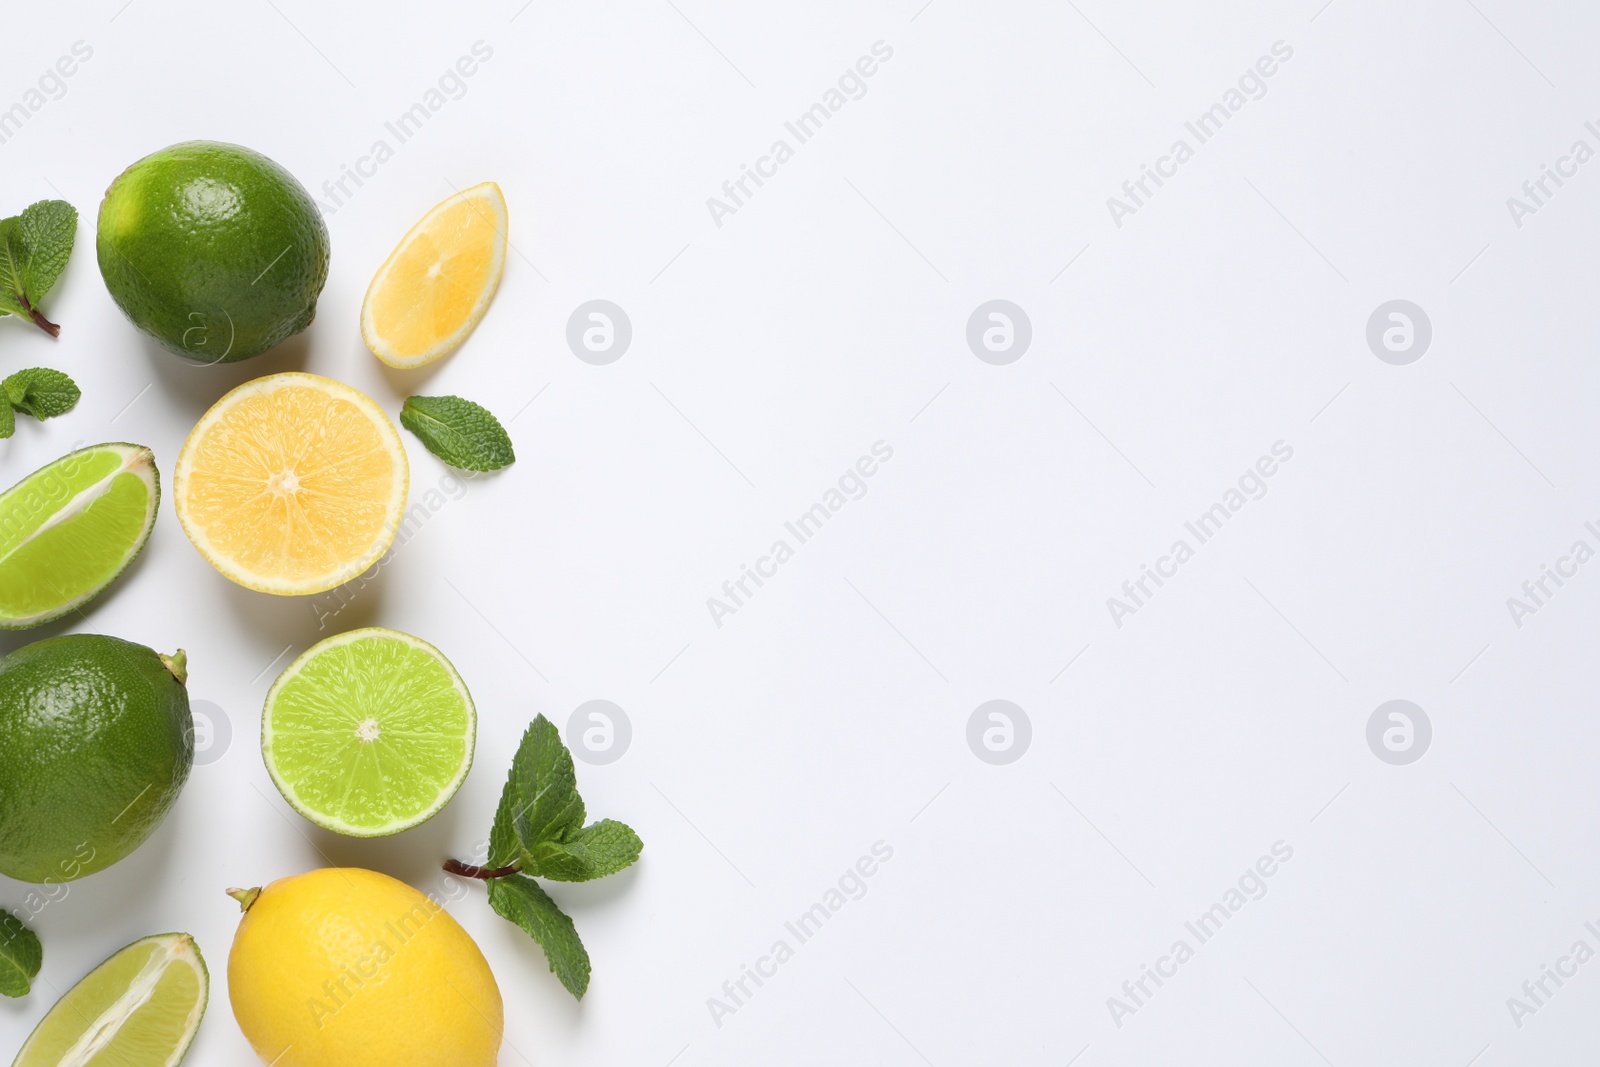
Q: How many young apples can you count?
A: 0